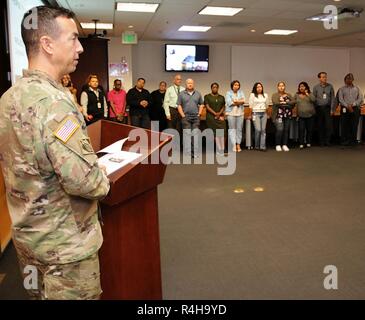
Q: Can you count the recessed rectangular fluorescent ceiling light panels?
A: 5